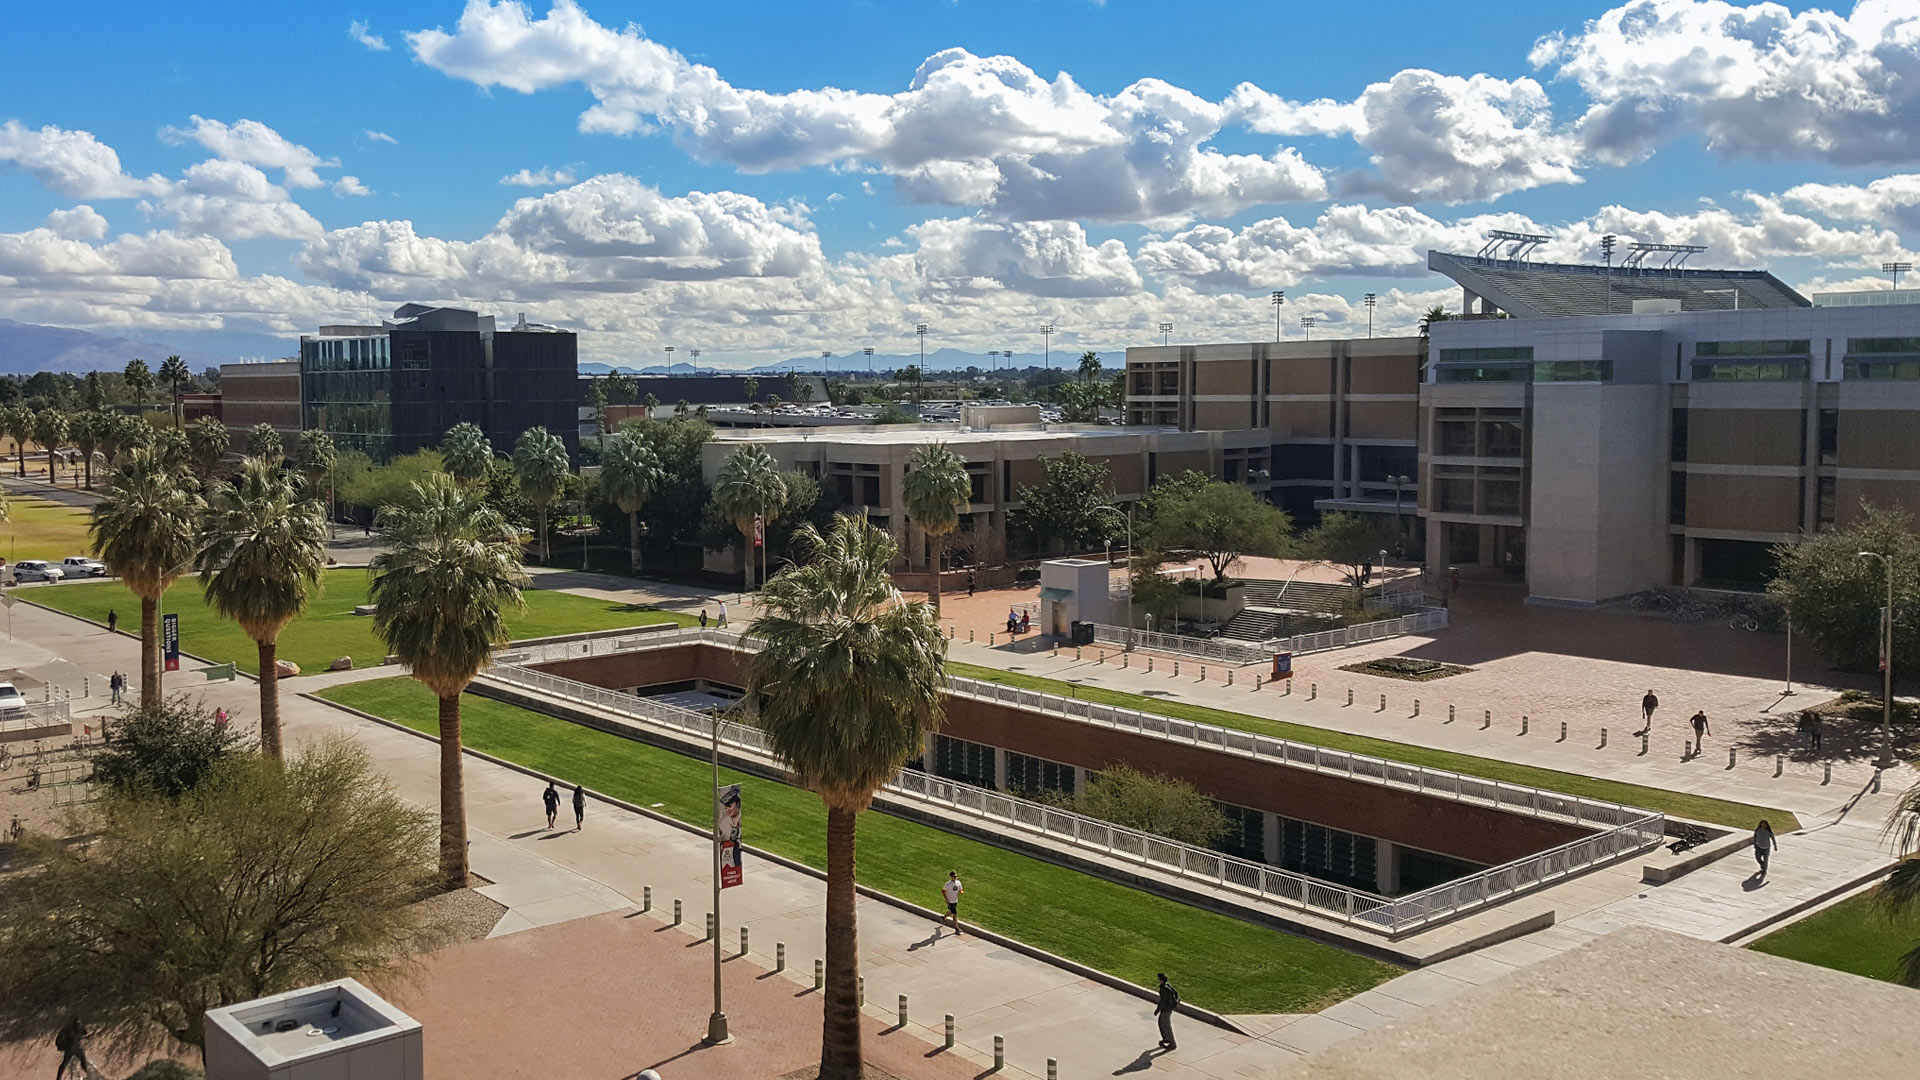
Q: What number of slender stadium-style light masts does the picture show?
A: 14